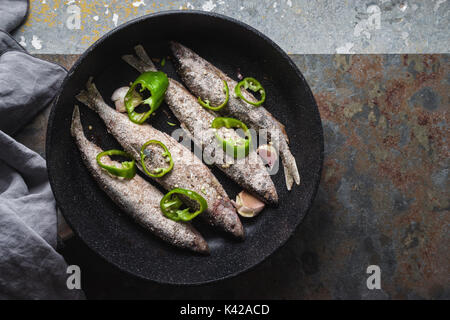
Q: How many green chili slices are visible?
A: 7